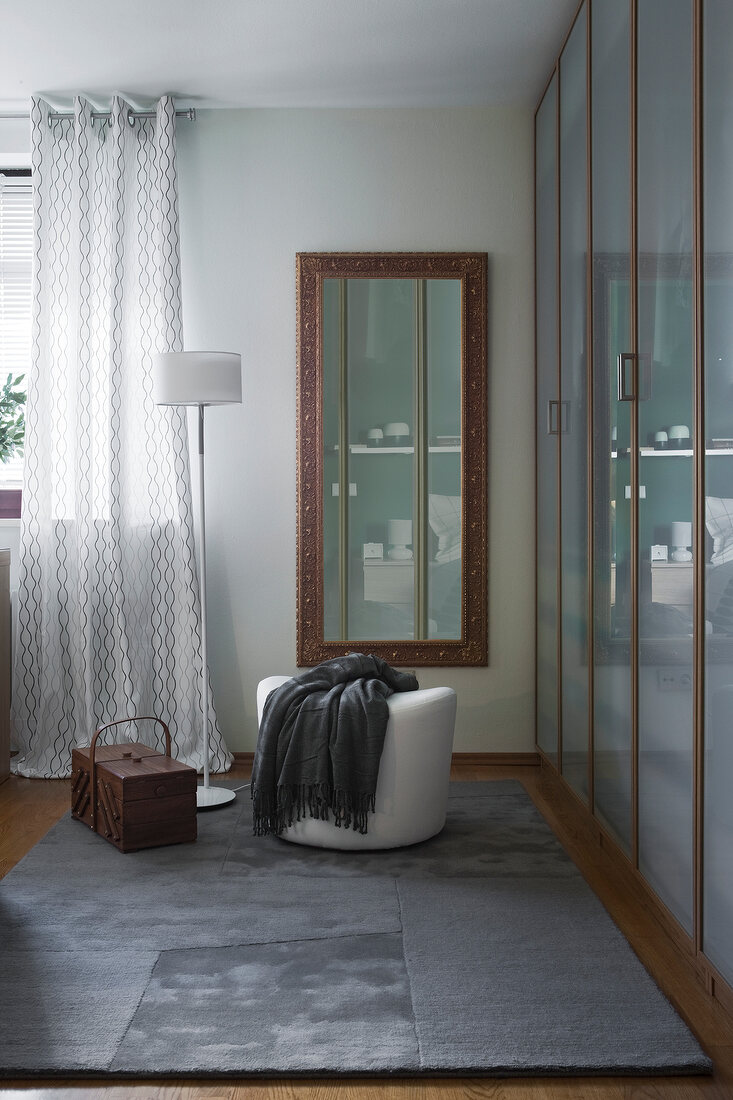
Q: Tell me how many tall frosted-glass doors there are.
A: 5